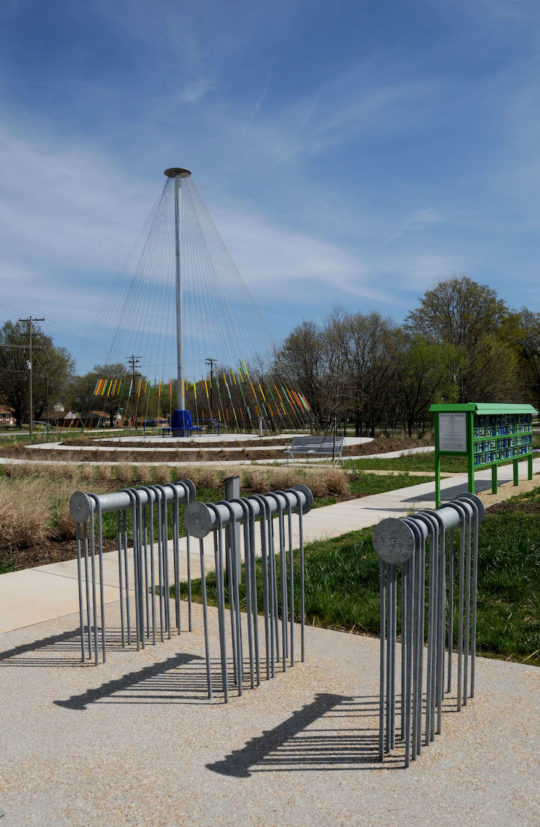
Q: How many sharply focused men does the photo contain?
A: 0